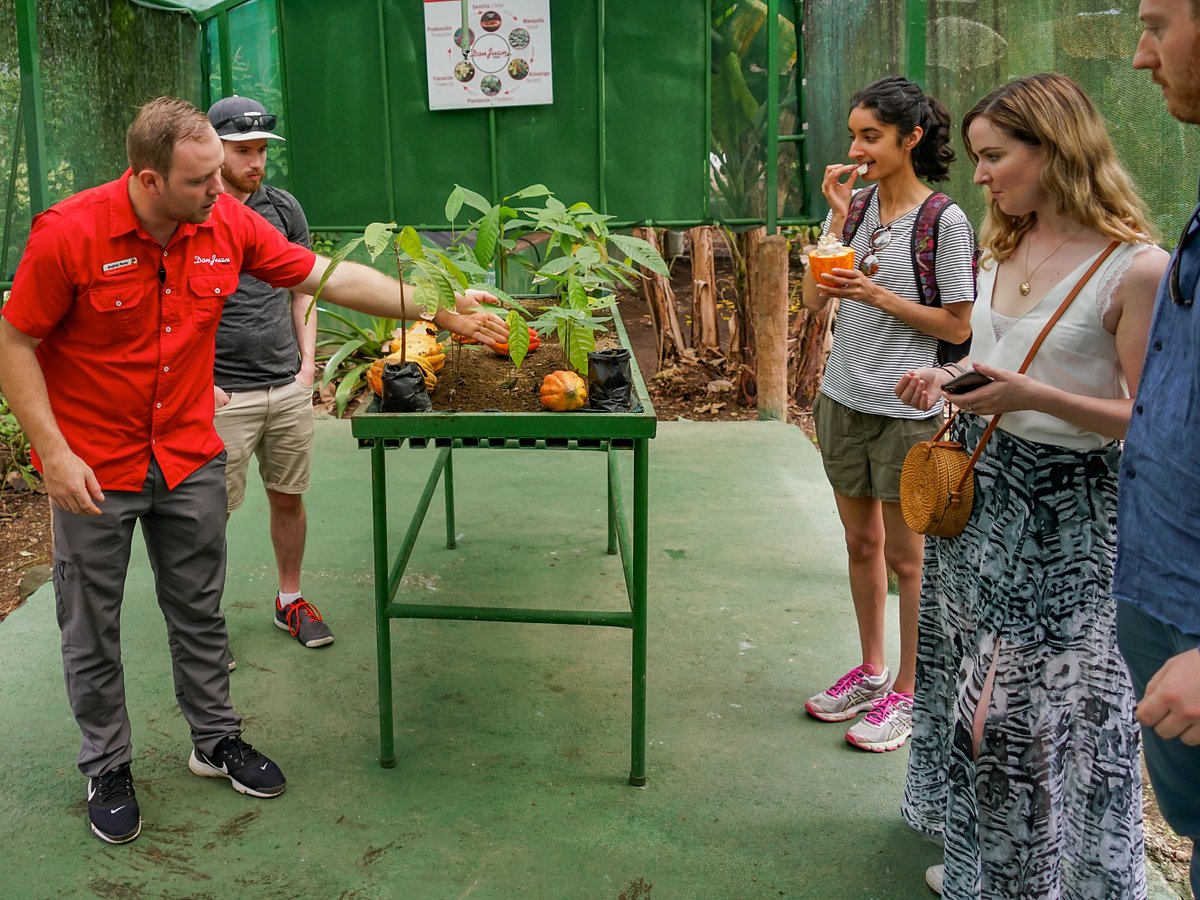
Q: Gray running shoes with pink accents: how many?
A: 2